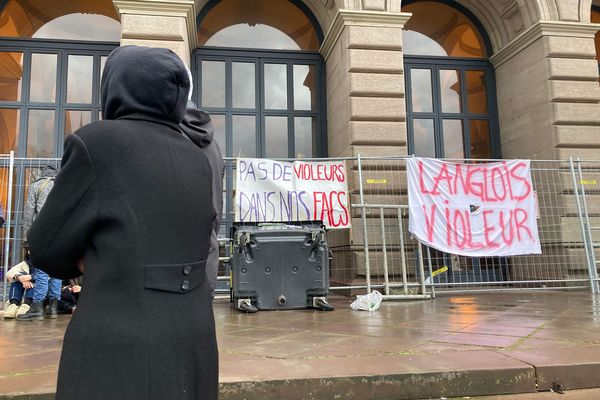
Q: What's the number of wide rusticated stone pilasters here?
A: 3